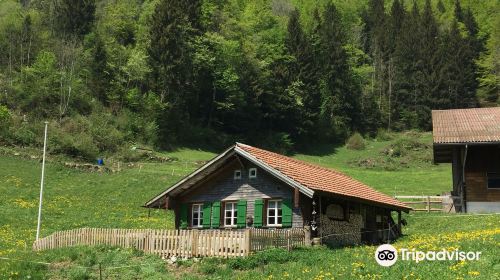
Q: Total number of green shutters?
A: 6